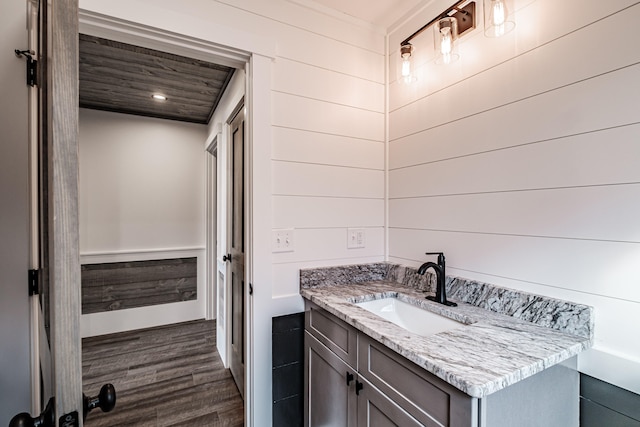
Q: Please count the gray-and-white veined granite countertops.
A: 1